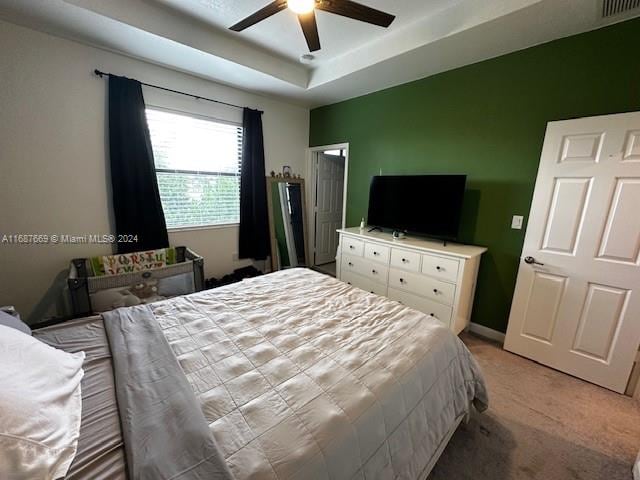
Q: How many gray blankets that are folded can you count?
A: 1